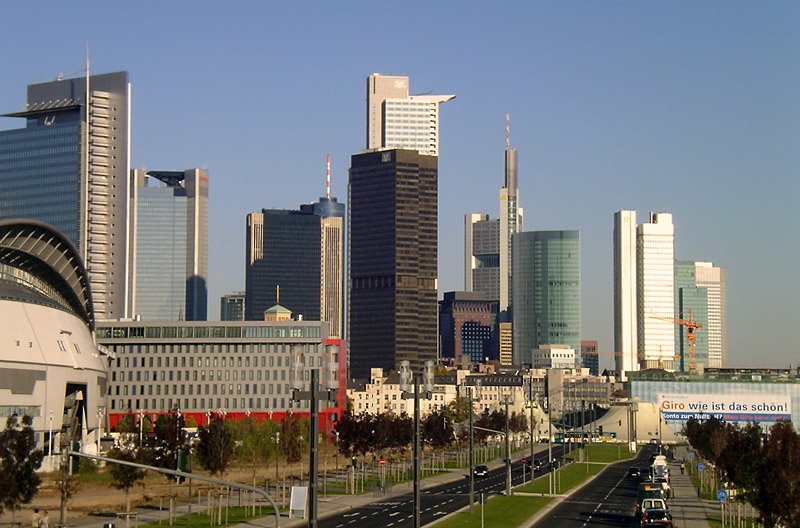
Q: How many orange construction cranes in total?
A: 2